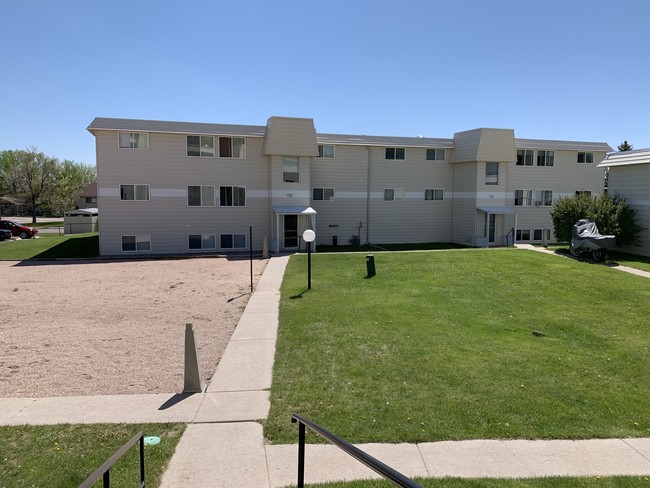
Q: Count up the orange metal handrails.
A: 0